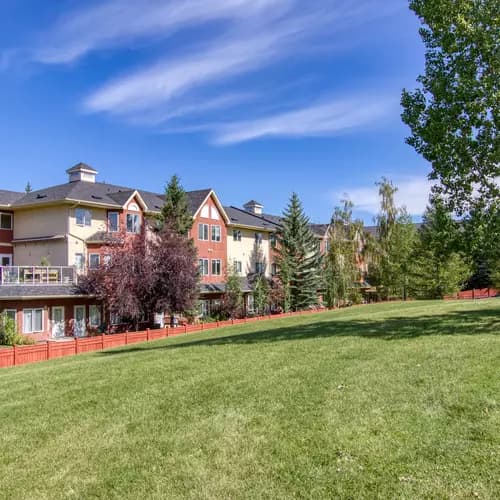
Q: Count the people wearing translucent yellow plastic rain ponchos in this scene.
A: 0